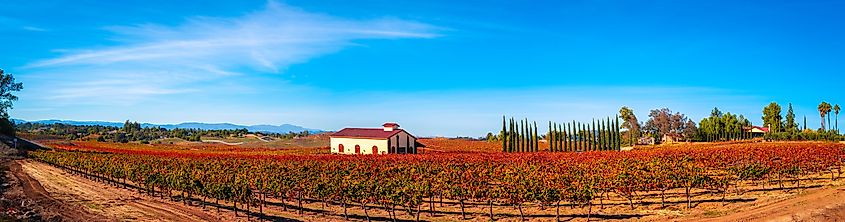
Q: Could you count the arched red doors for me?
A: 3